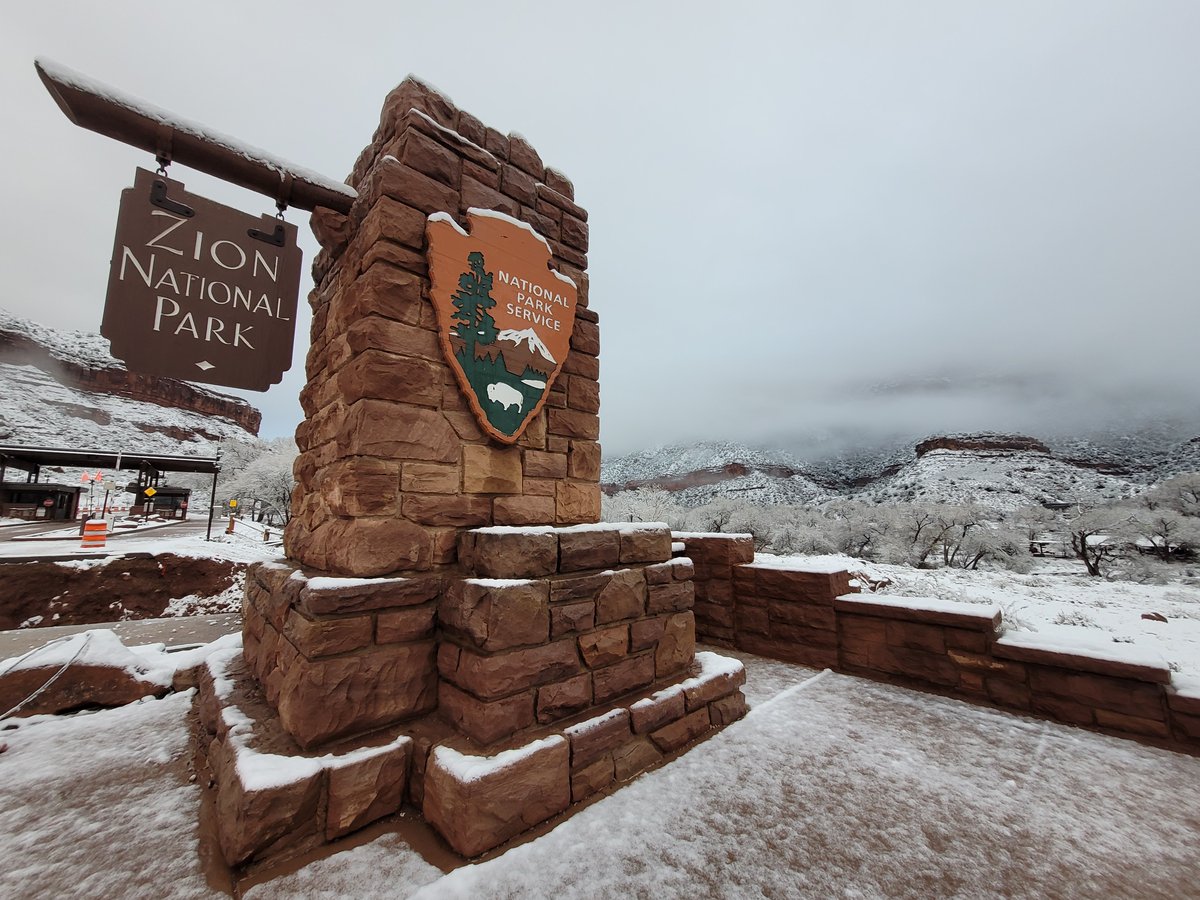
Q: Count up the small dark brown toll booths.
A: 2